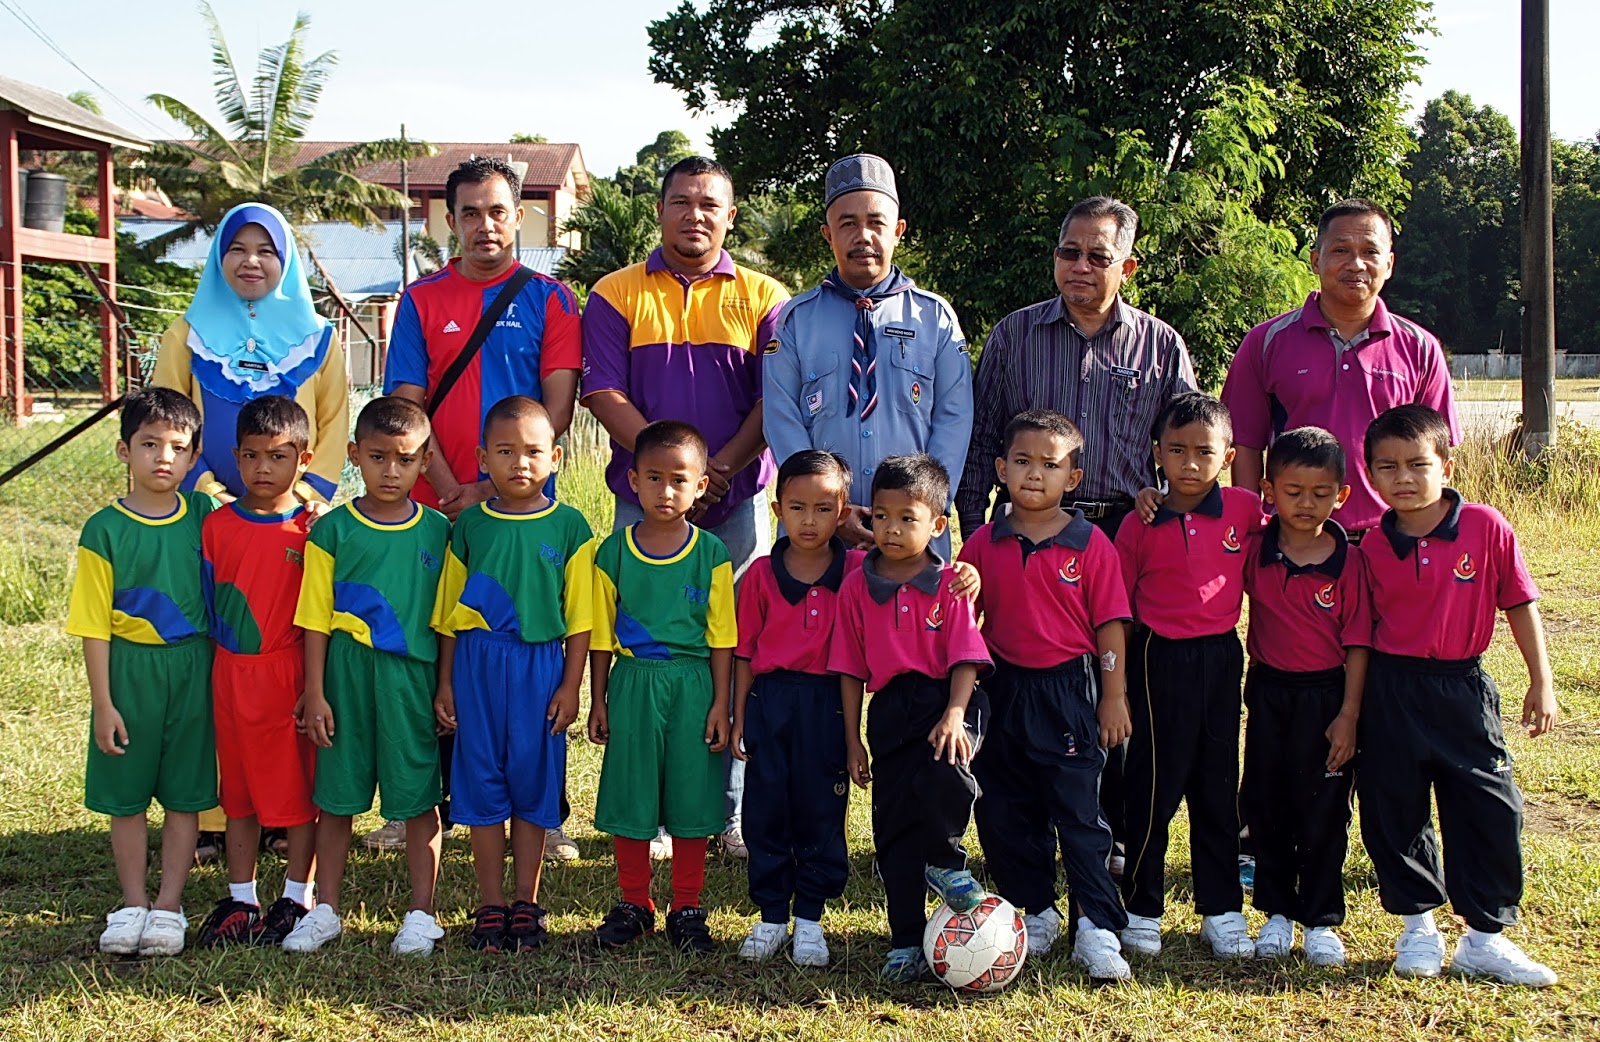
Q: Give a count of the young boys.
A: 11